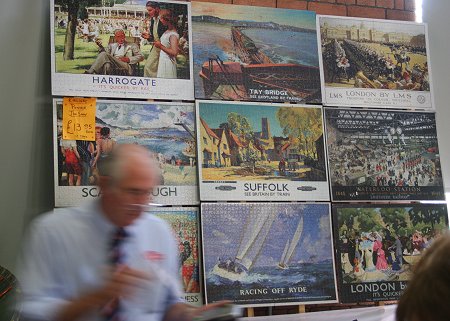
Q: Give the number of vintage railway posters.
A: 9